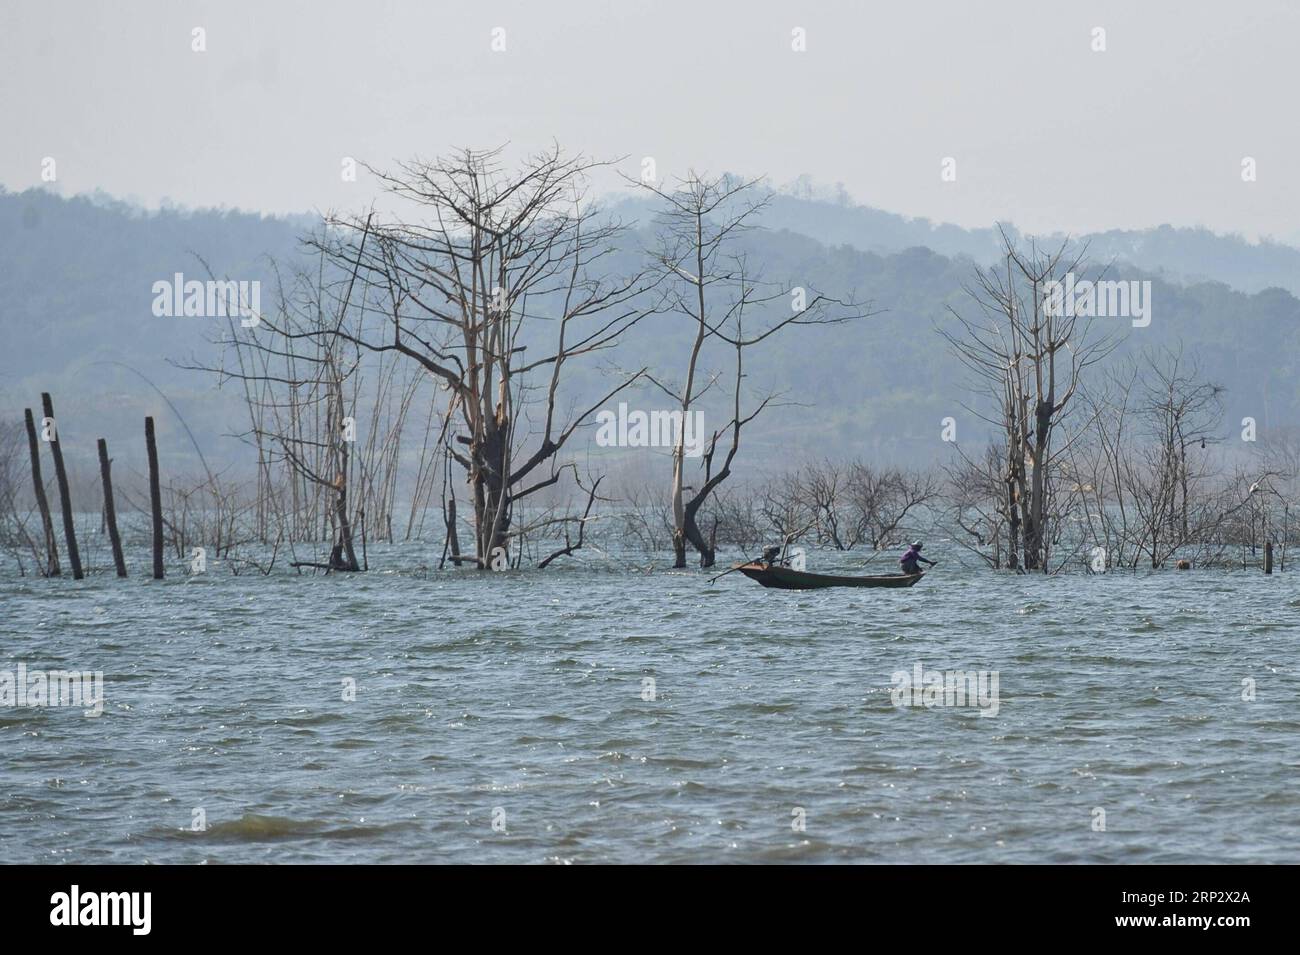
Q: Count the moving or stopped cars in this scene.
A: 0